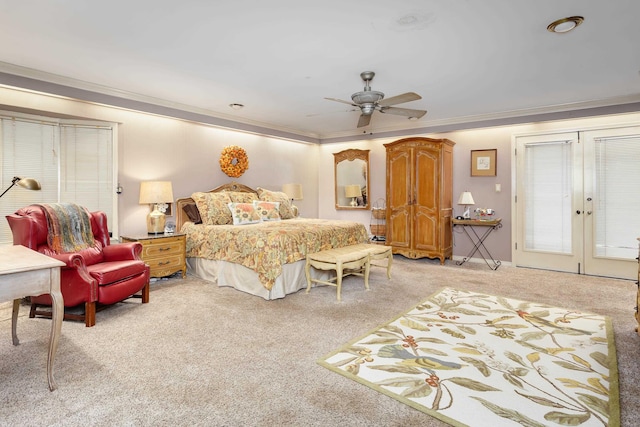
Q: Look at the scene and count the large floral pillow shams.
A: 3